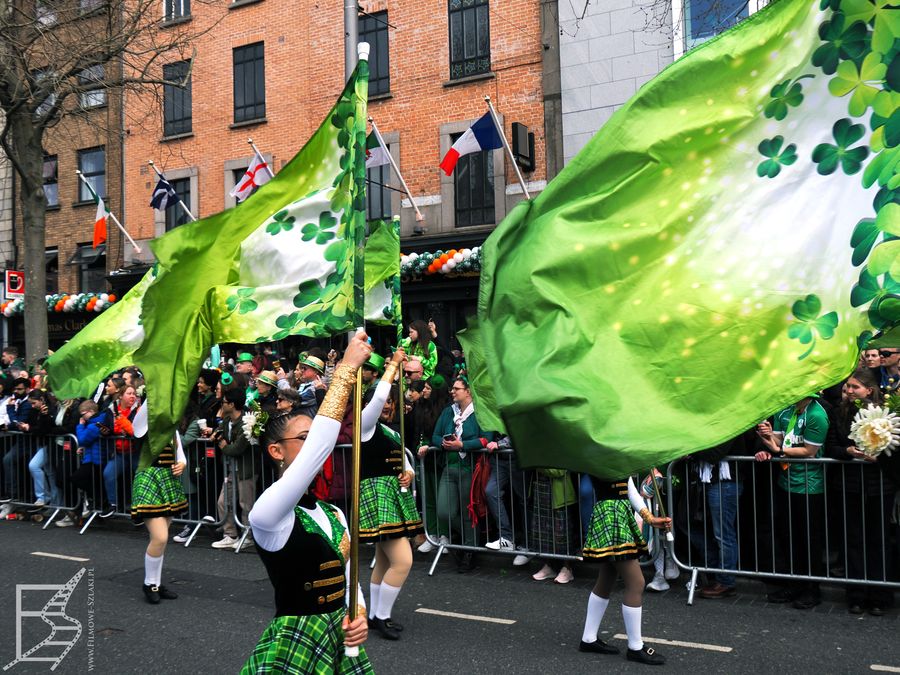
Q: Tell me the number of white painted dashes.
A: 4